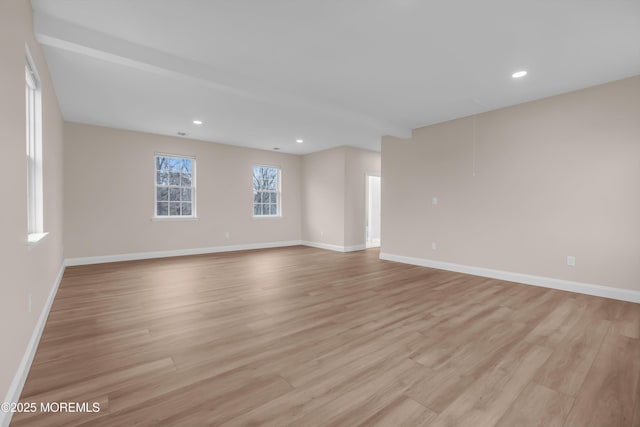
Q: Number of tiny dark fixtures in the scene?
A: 2